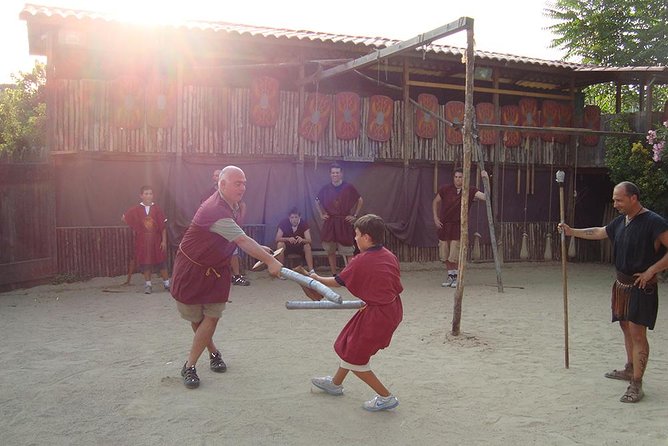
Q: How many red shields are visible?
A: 14